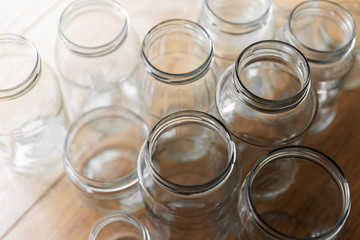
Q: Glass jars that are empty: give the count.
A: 10